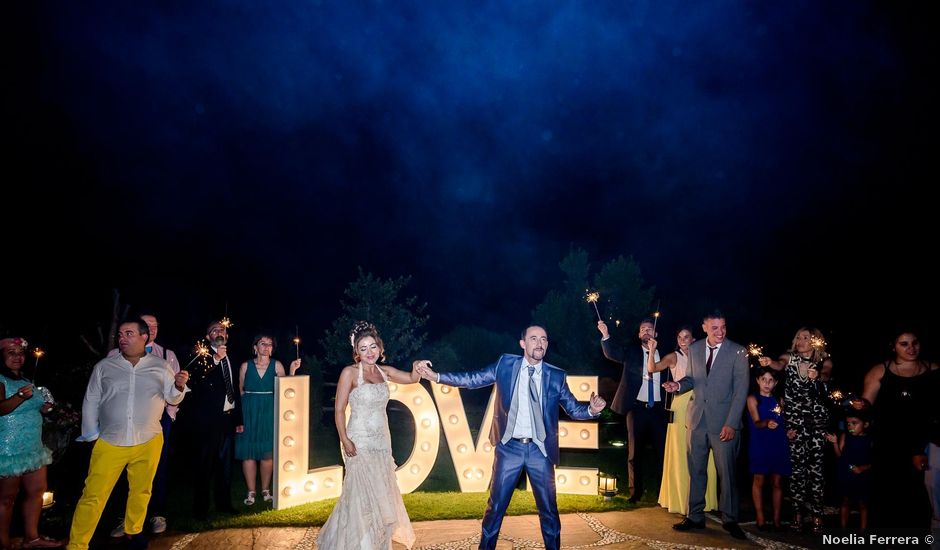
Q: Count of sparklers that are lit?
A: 10